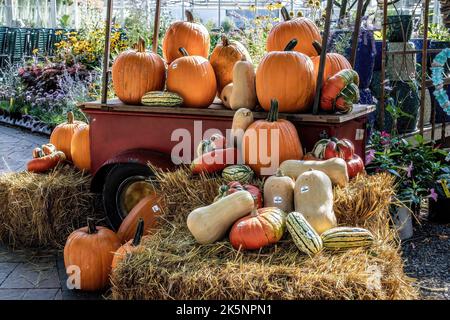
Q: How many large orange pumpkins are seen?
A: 13